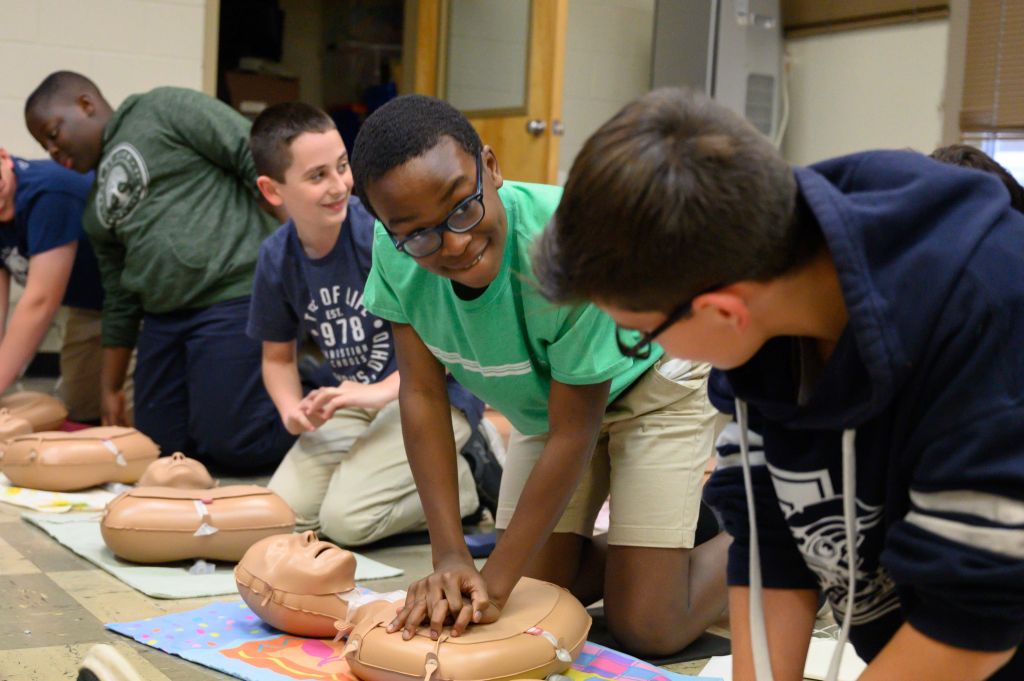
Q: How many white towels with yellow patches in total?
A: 1